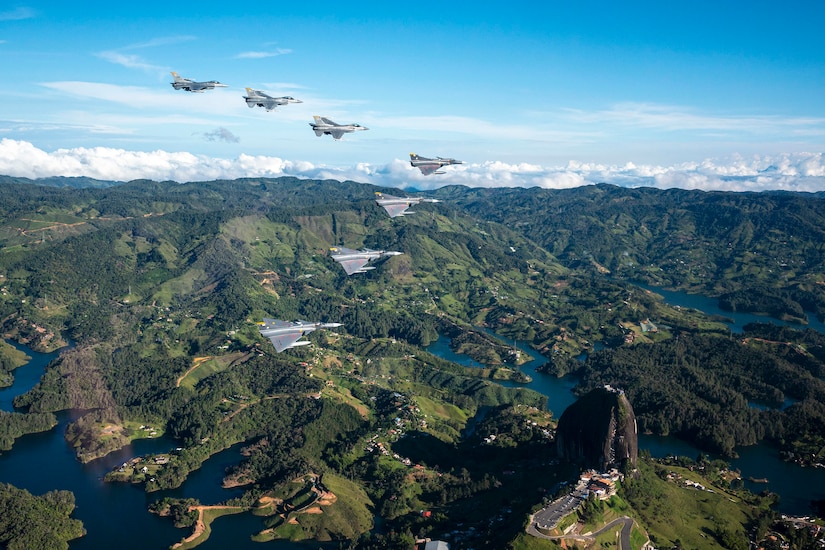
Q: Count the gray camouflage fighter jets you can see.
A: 7